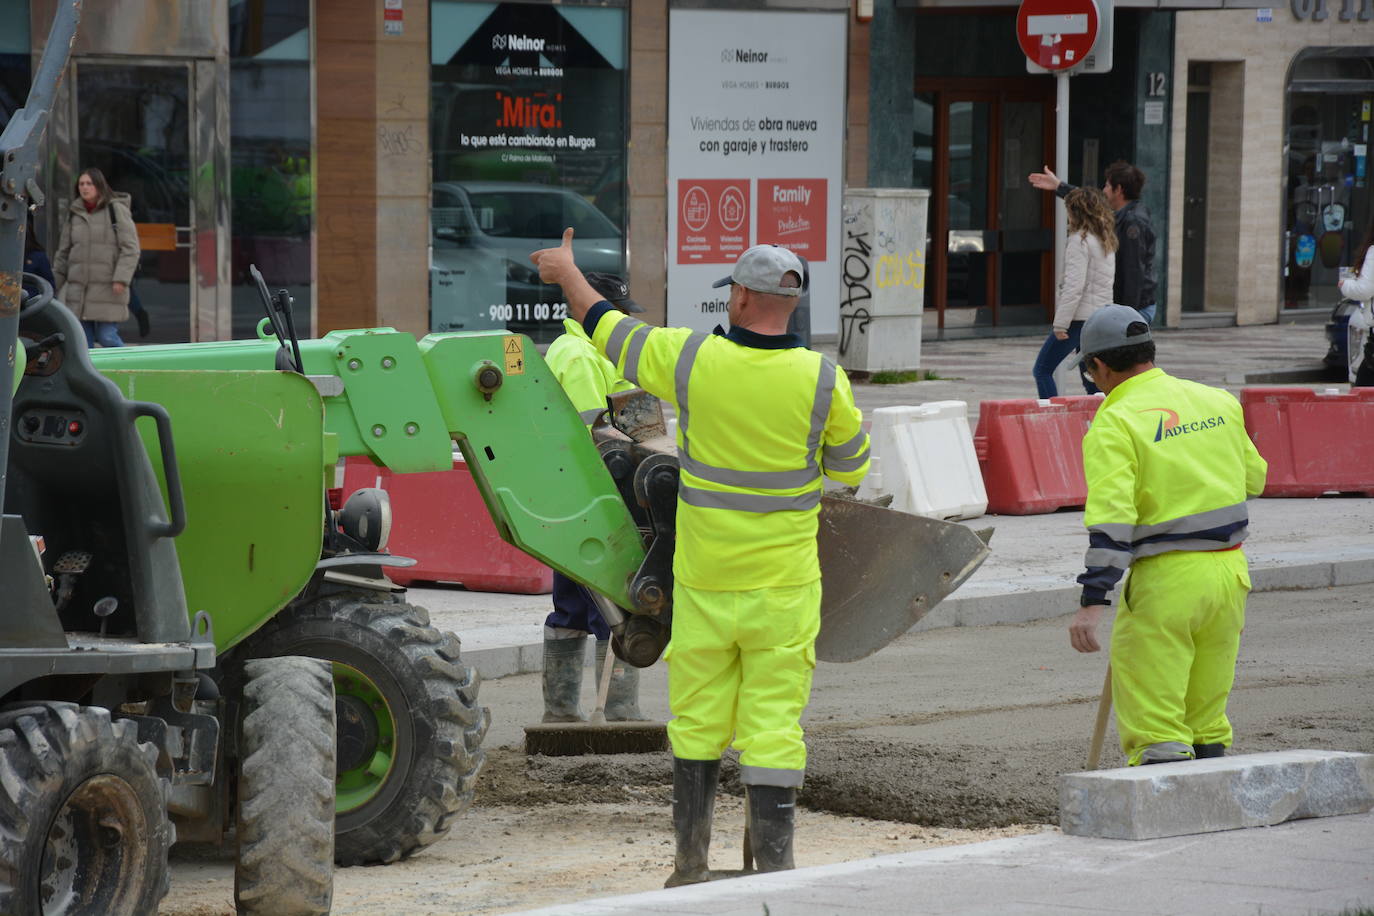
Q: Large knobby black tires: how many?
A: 3